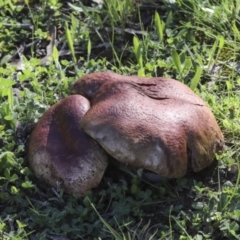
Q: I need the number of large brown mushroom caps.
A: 2